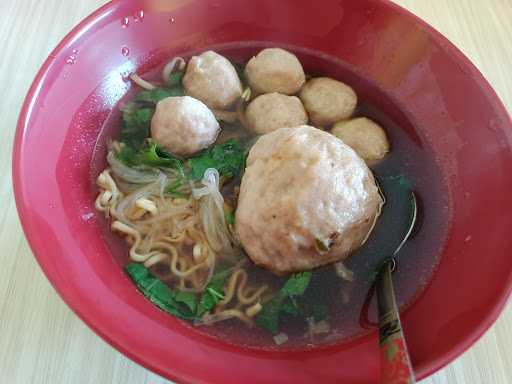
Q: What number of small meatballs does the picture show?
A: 6